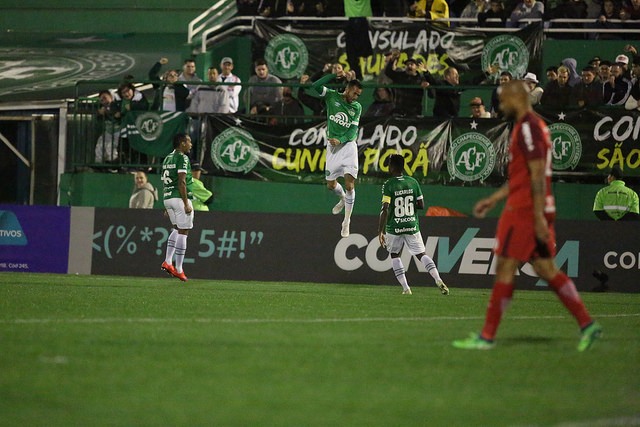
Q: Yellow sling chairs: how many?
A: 0